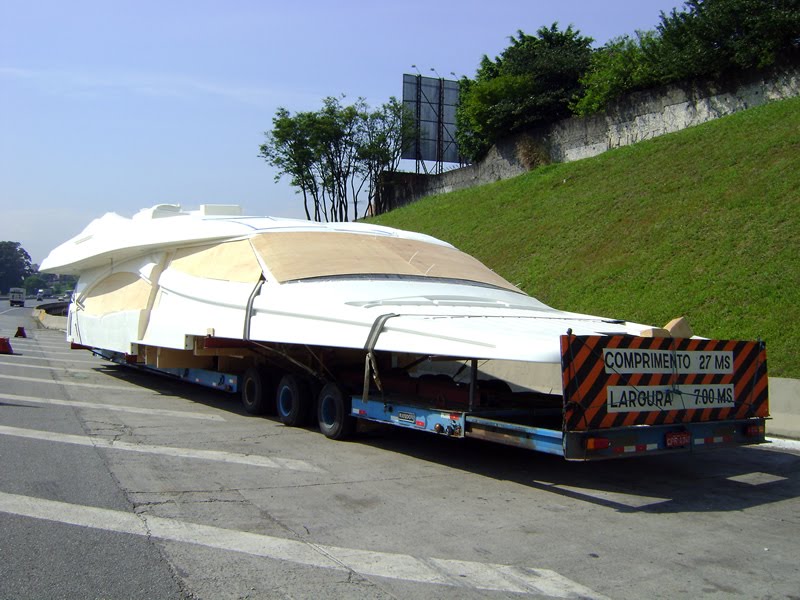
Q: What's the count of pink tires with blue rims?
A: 0